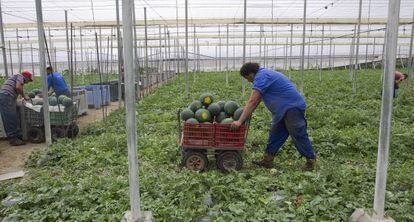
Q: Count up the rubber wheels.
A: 5